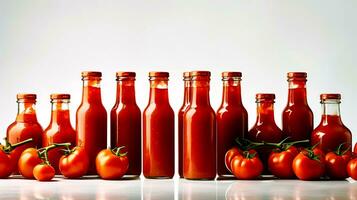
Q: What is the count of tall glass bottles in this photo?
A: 7